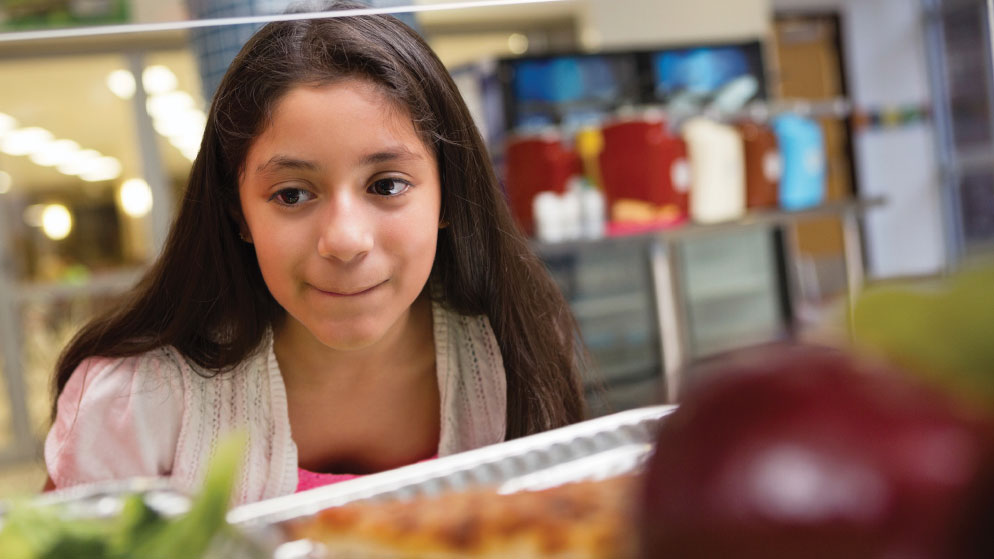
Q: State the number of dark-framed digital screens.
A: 2